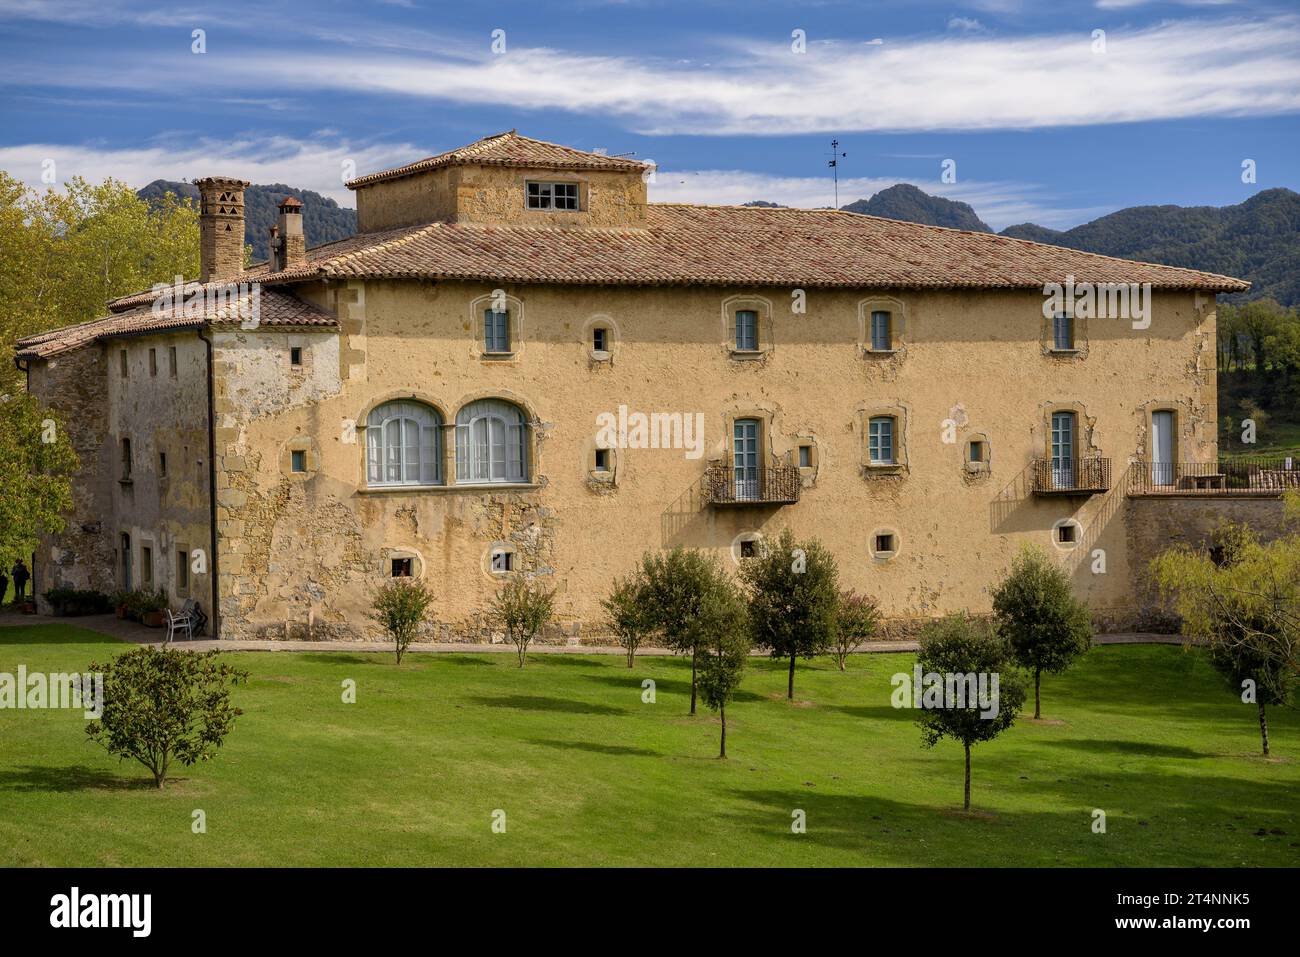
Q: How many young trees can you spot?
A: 11